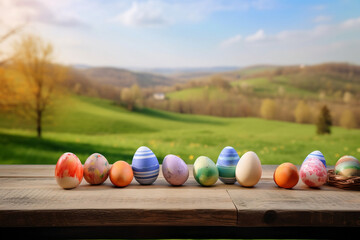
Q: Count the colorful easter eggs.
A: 12